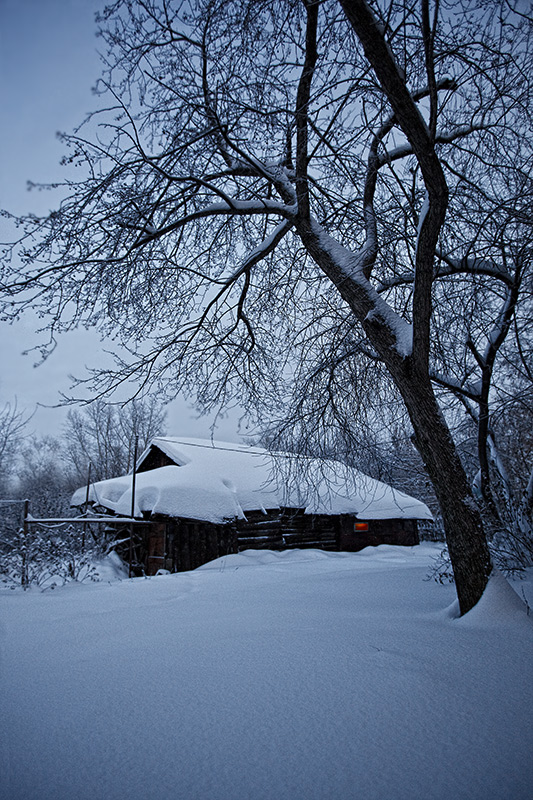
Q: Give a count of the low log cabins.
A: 1